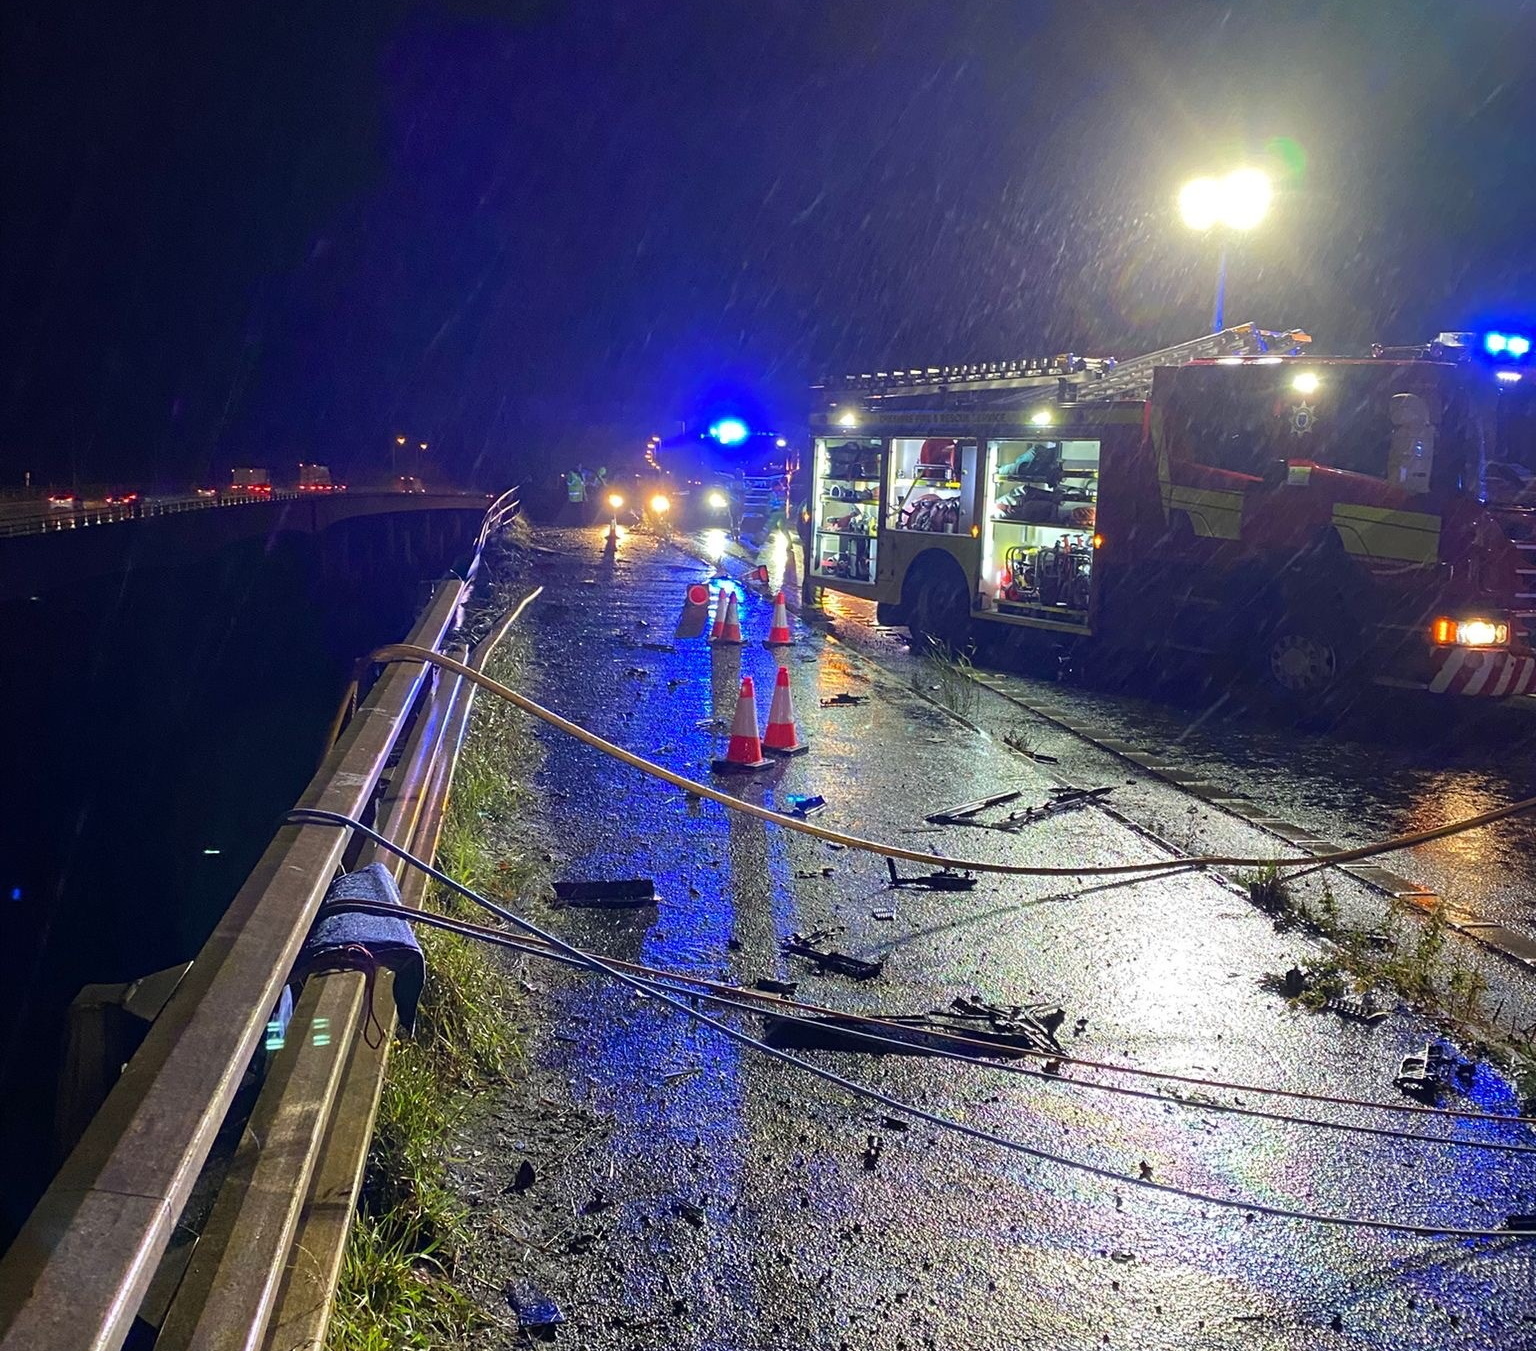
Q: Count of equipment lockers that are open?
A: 3